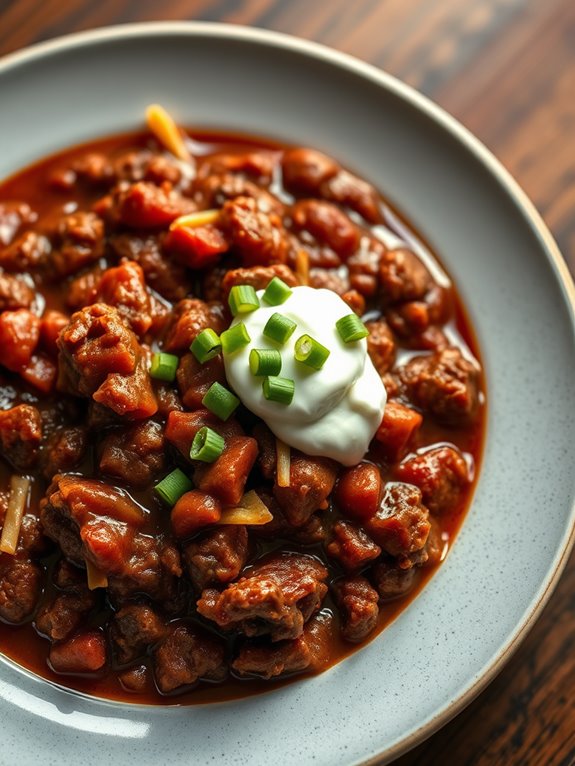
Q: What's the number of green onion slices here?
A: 13